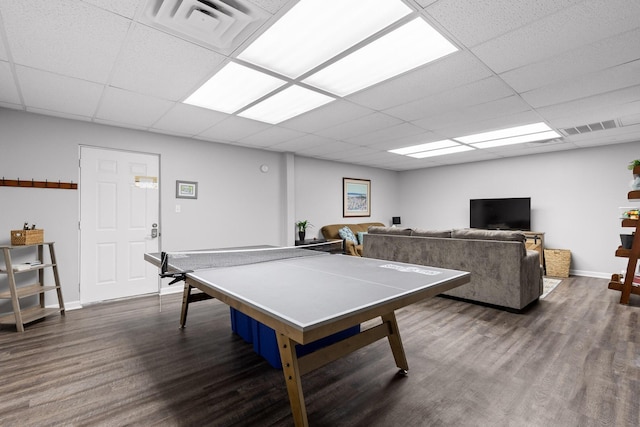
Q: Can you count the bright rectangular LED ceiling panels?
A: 8